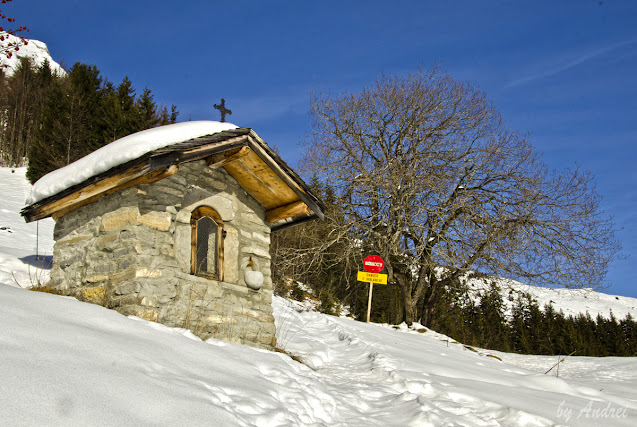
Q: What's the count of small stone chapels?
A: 1